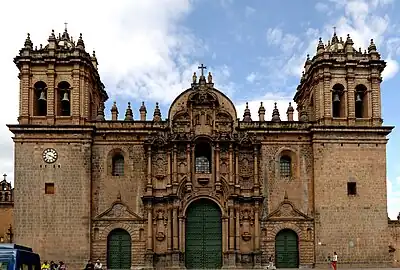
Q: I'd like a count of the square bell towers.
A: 2